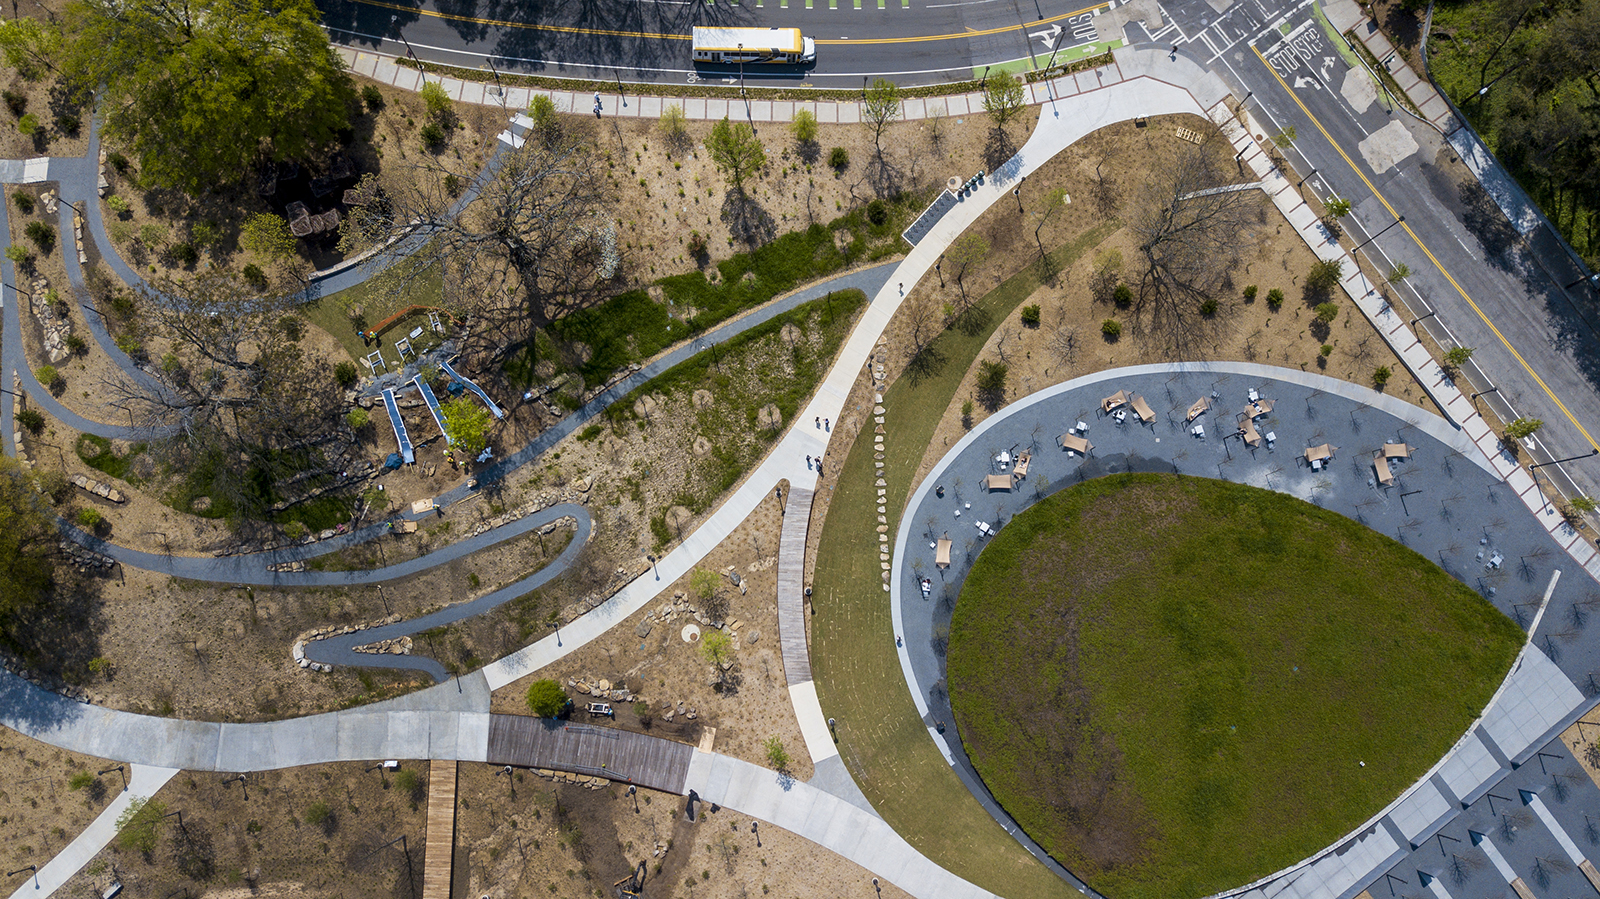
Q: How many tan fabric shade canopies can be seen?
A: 12